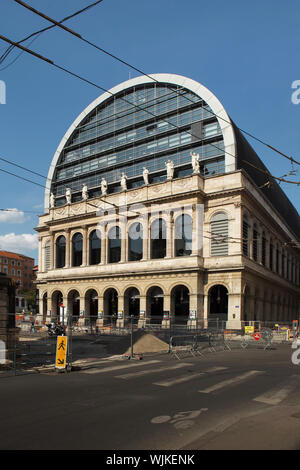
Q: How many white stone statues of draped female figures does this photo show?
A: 8